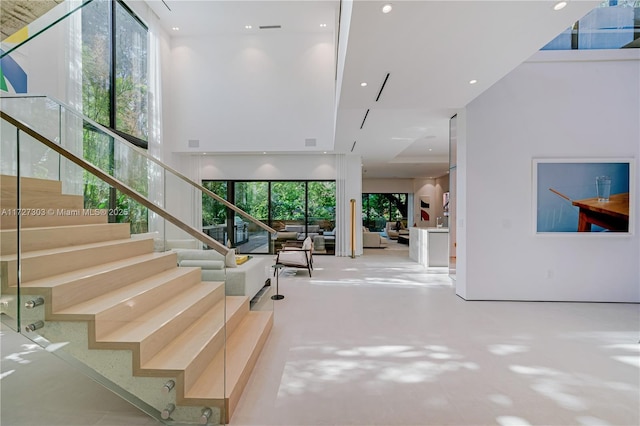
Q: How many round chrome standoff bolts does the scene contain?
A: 5